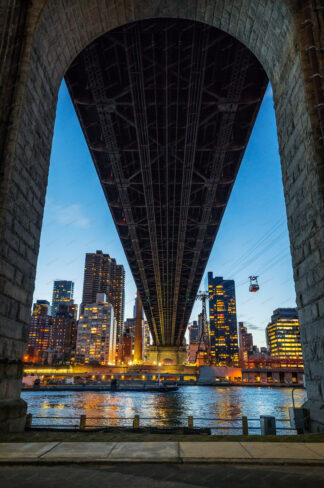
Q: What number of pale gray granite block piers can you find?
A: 2